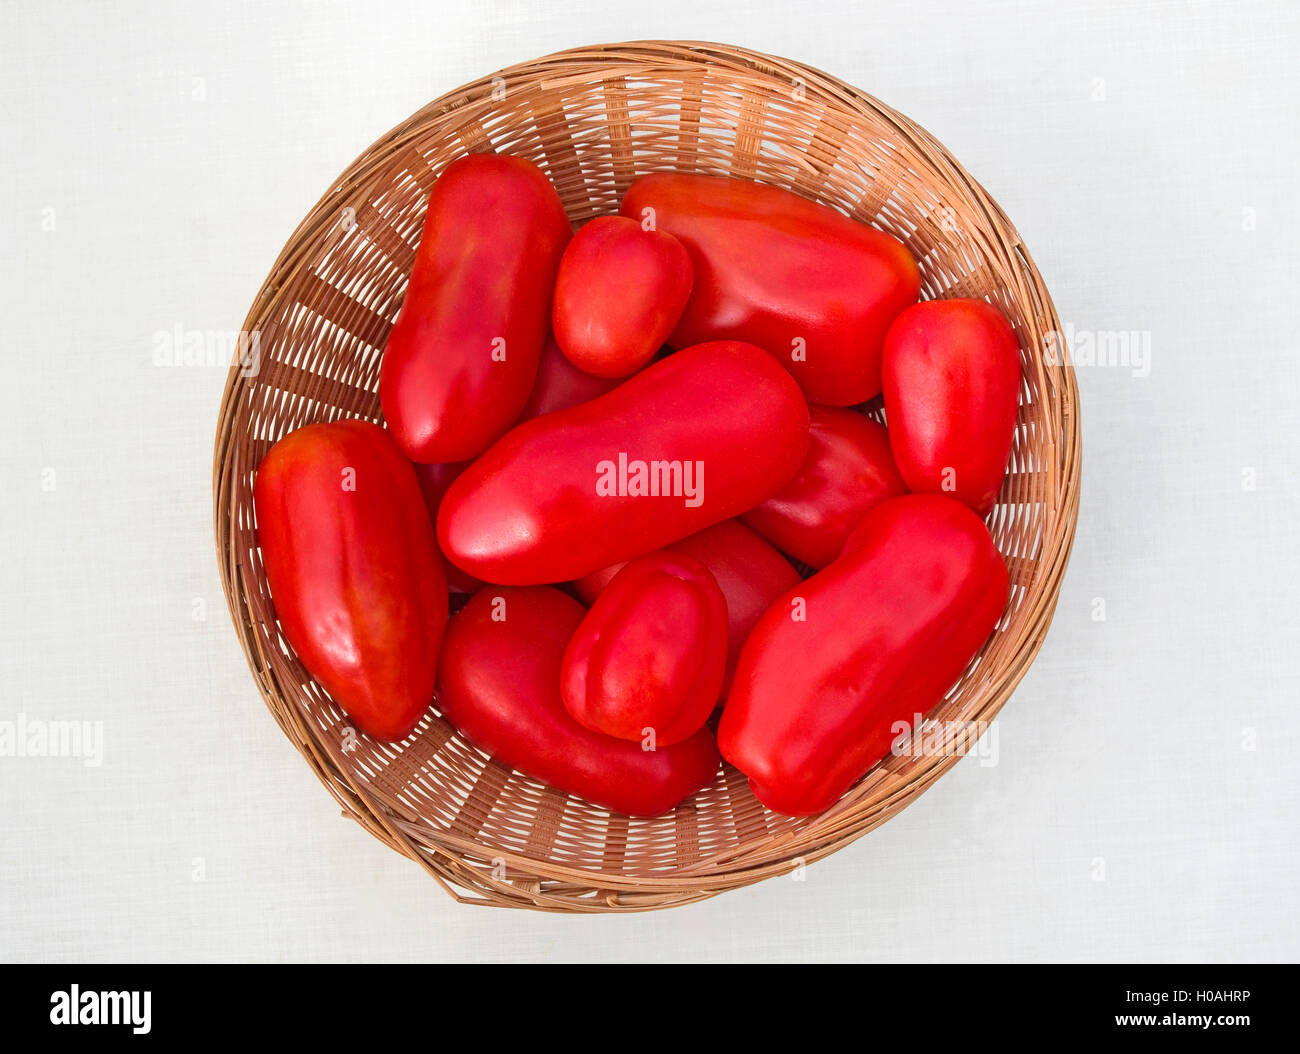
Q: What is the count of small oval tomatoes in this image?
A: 3